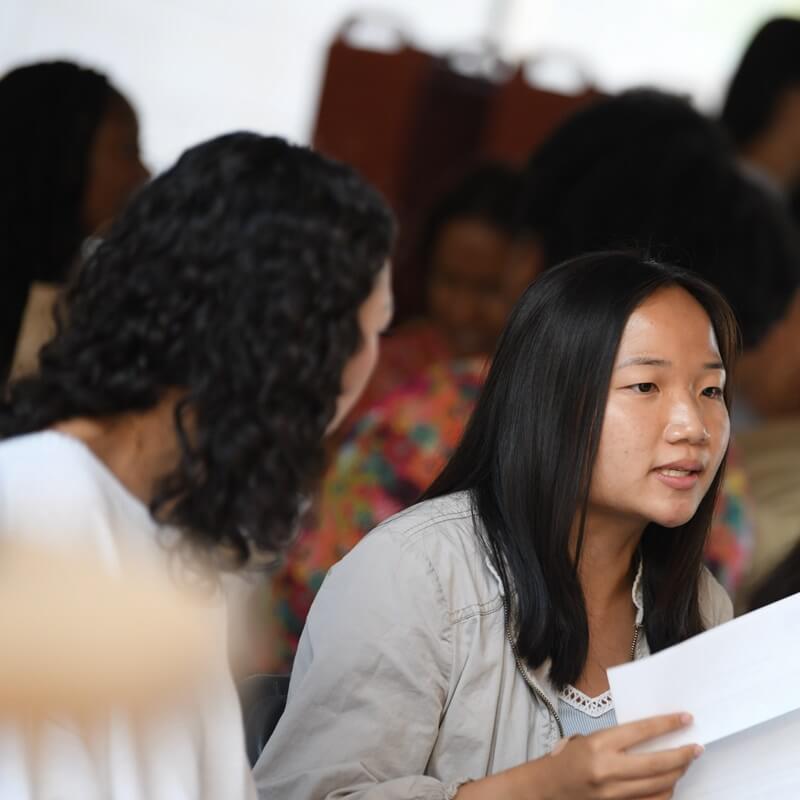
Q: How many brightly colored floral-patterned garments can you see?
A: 1